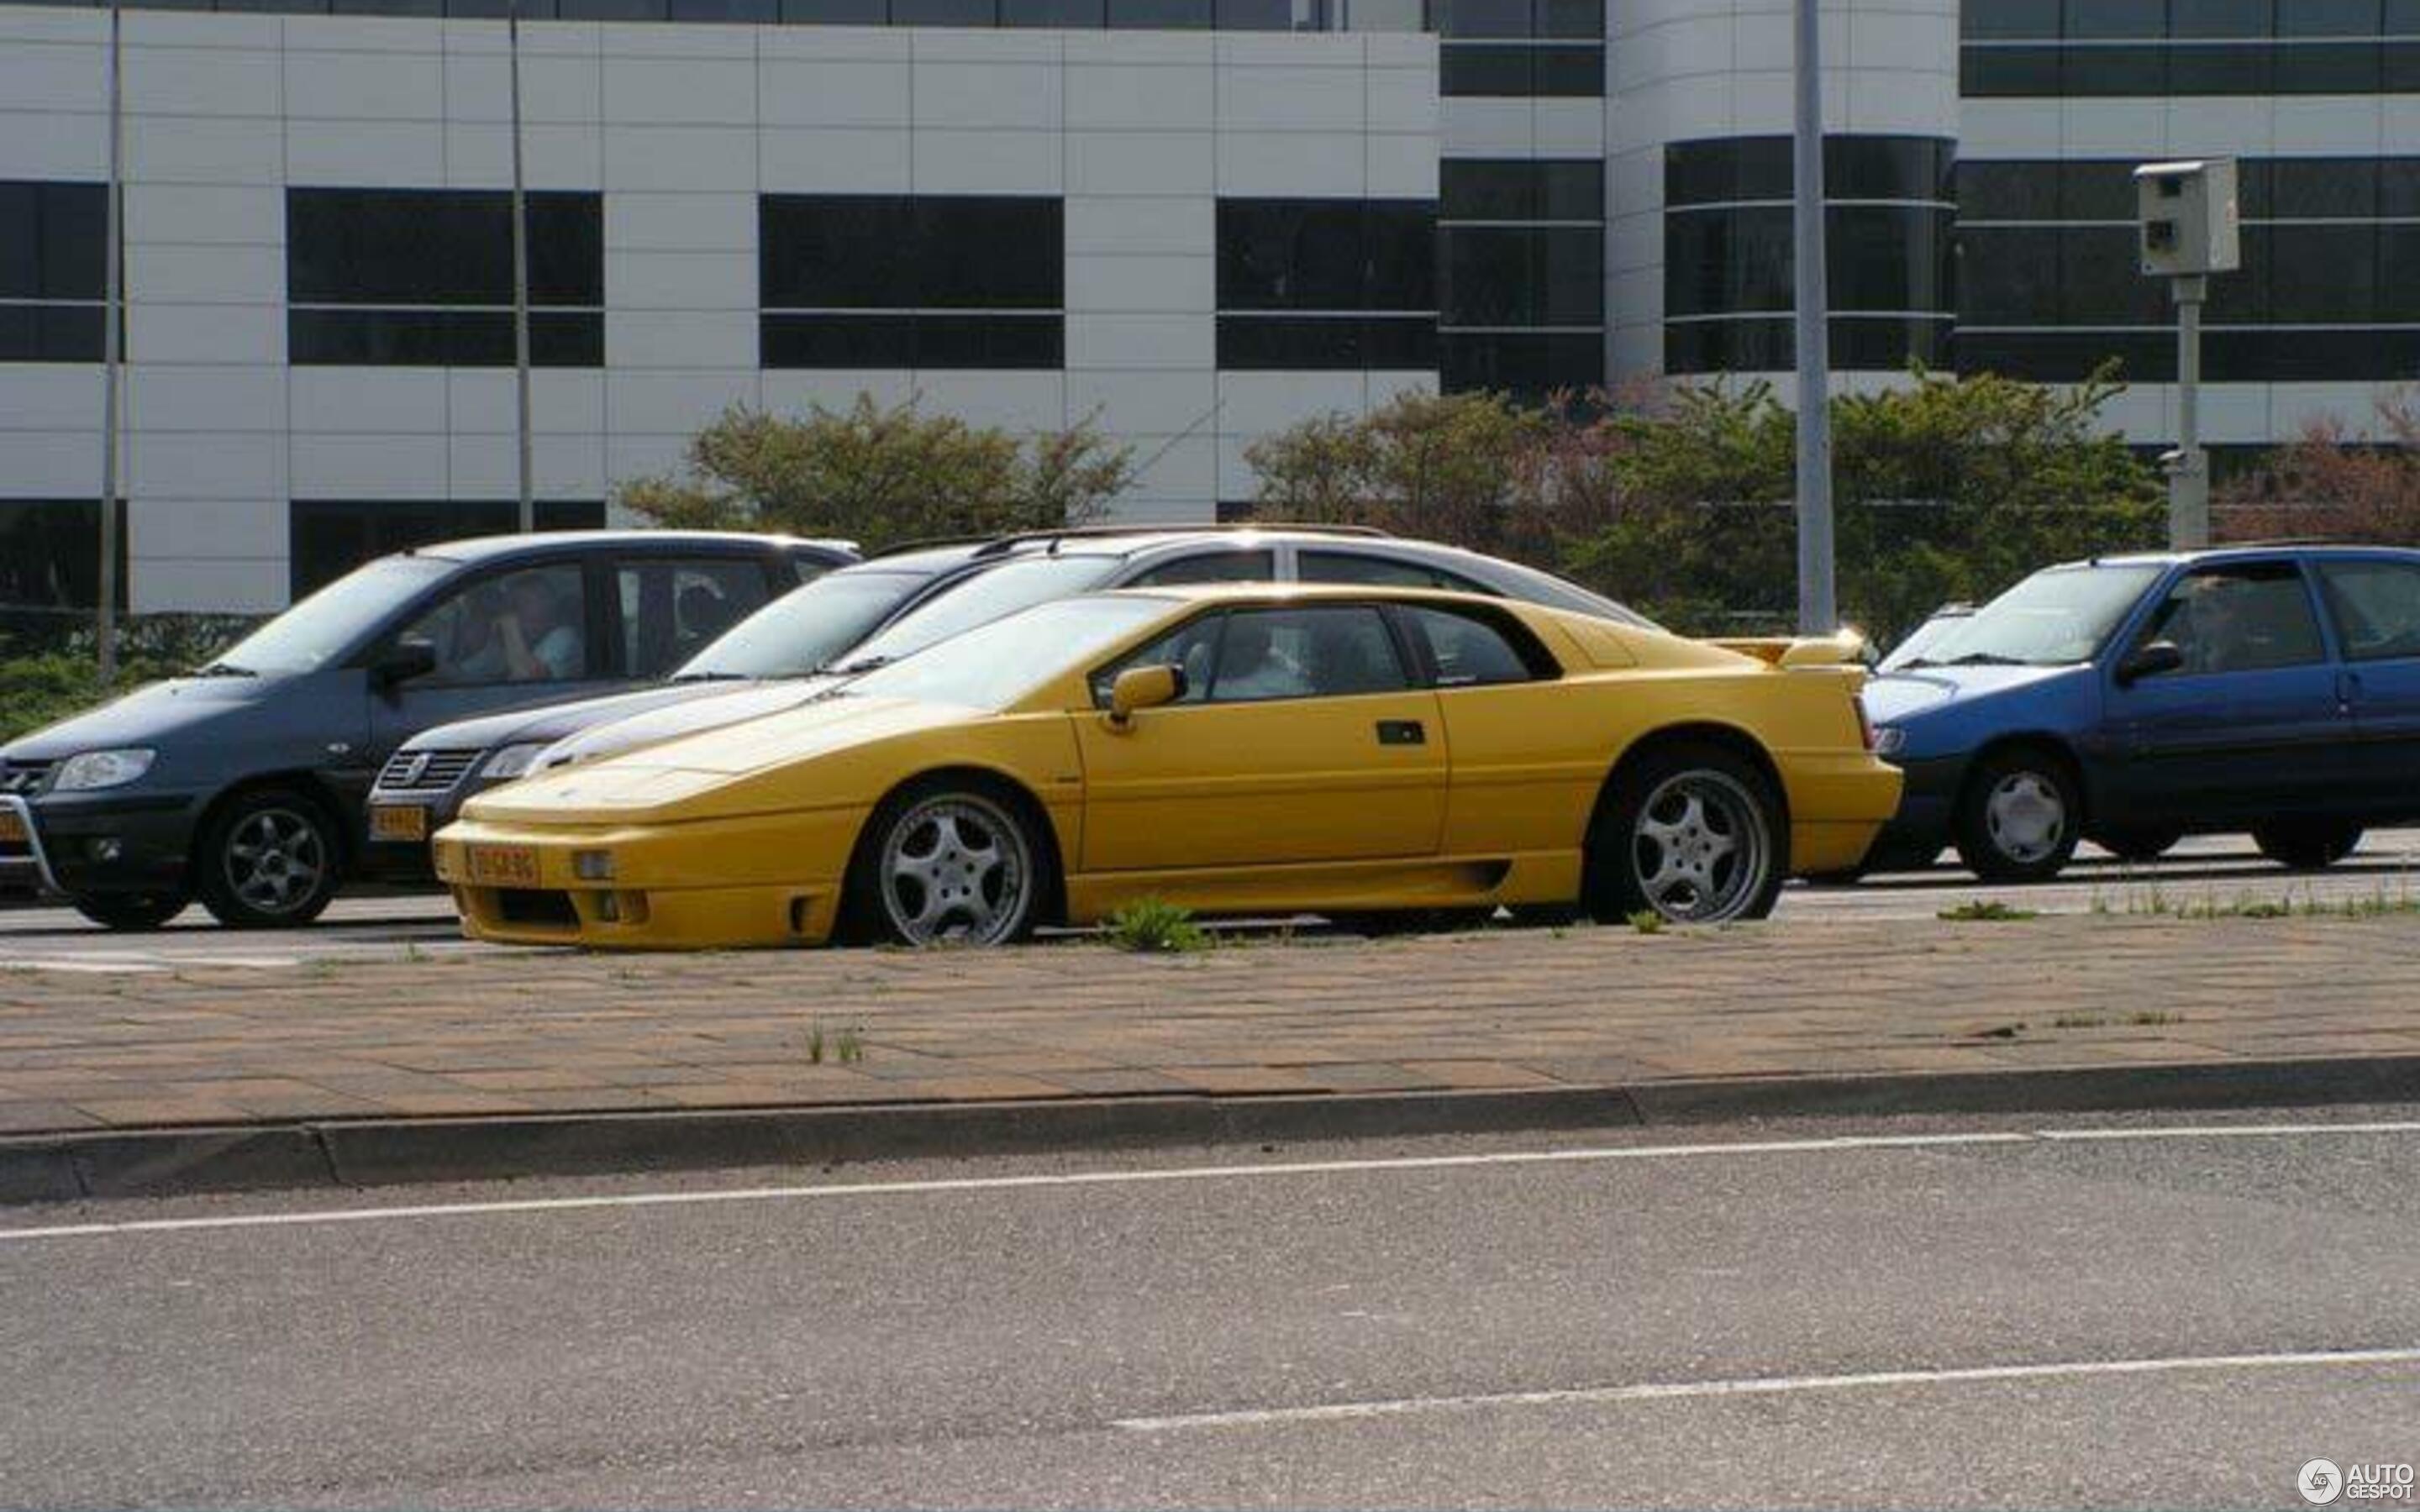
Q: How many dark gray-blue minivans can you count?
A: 1